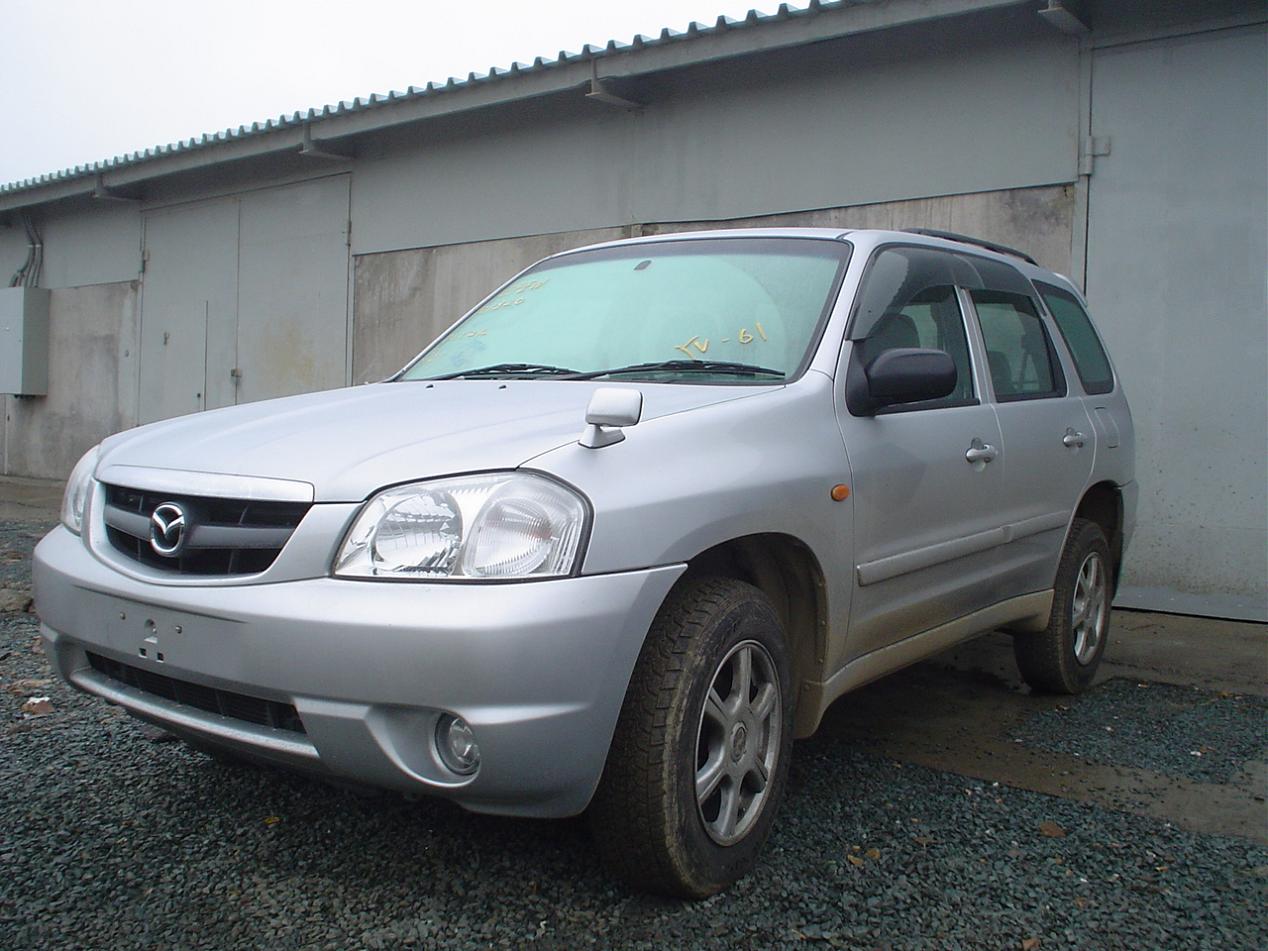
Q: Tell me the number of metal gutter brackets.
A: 4